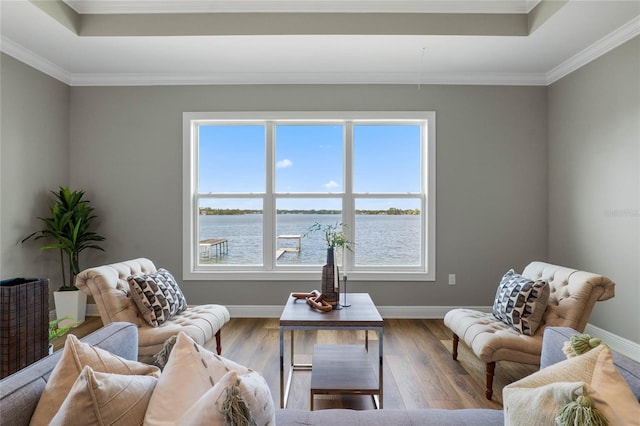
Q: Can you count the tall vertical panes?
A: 3